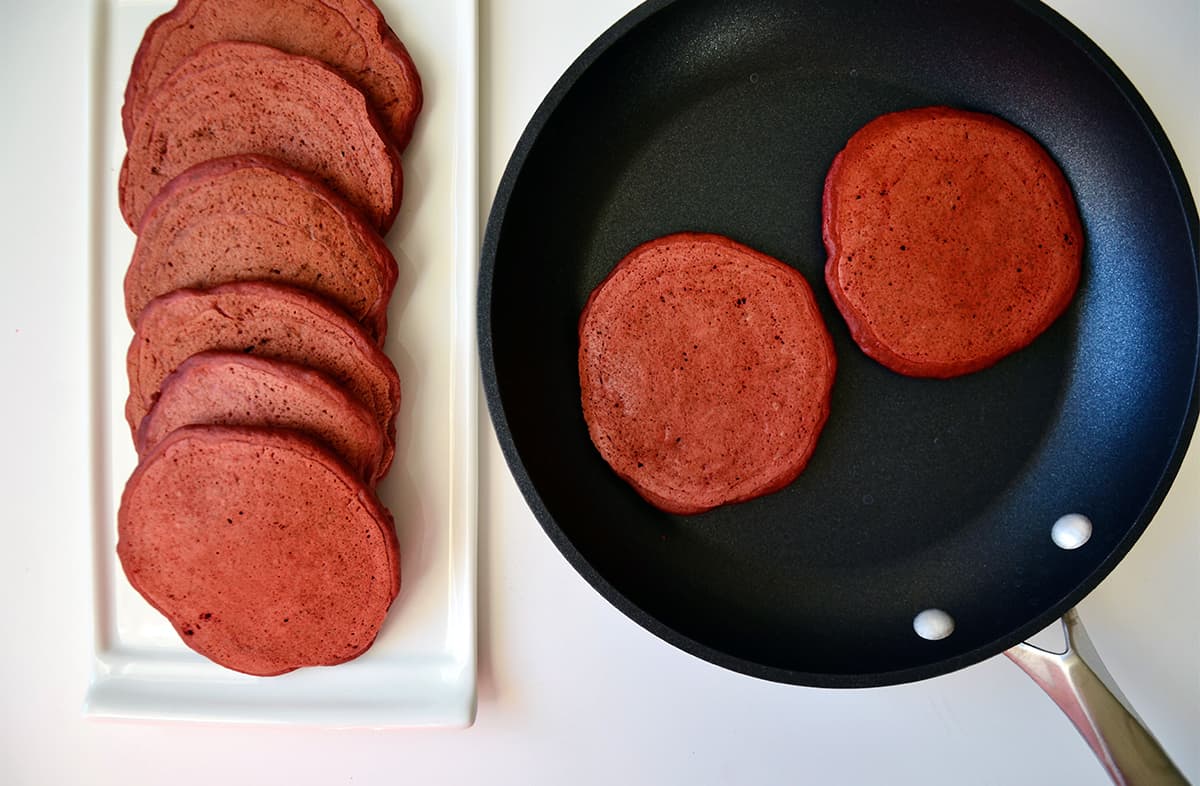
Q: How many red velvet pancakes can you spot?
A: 8